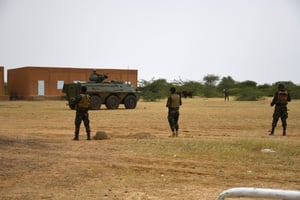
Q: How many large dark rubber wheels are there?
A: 3